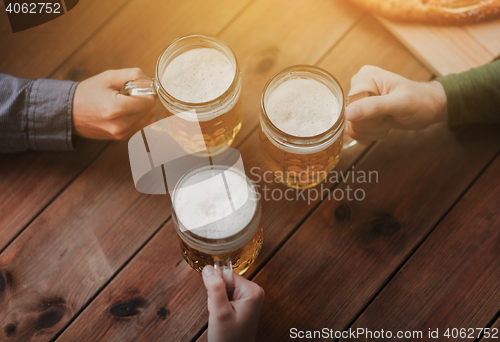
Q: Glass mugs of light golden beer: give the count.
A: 3